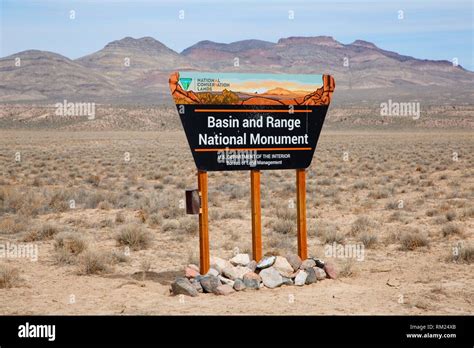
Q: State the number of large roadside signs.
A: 1